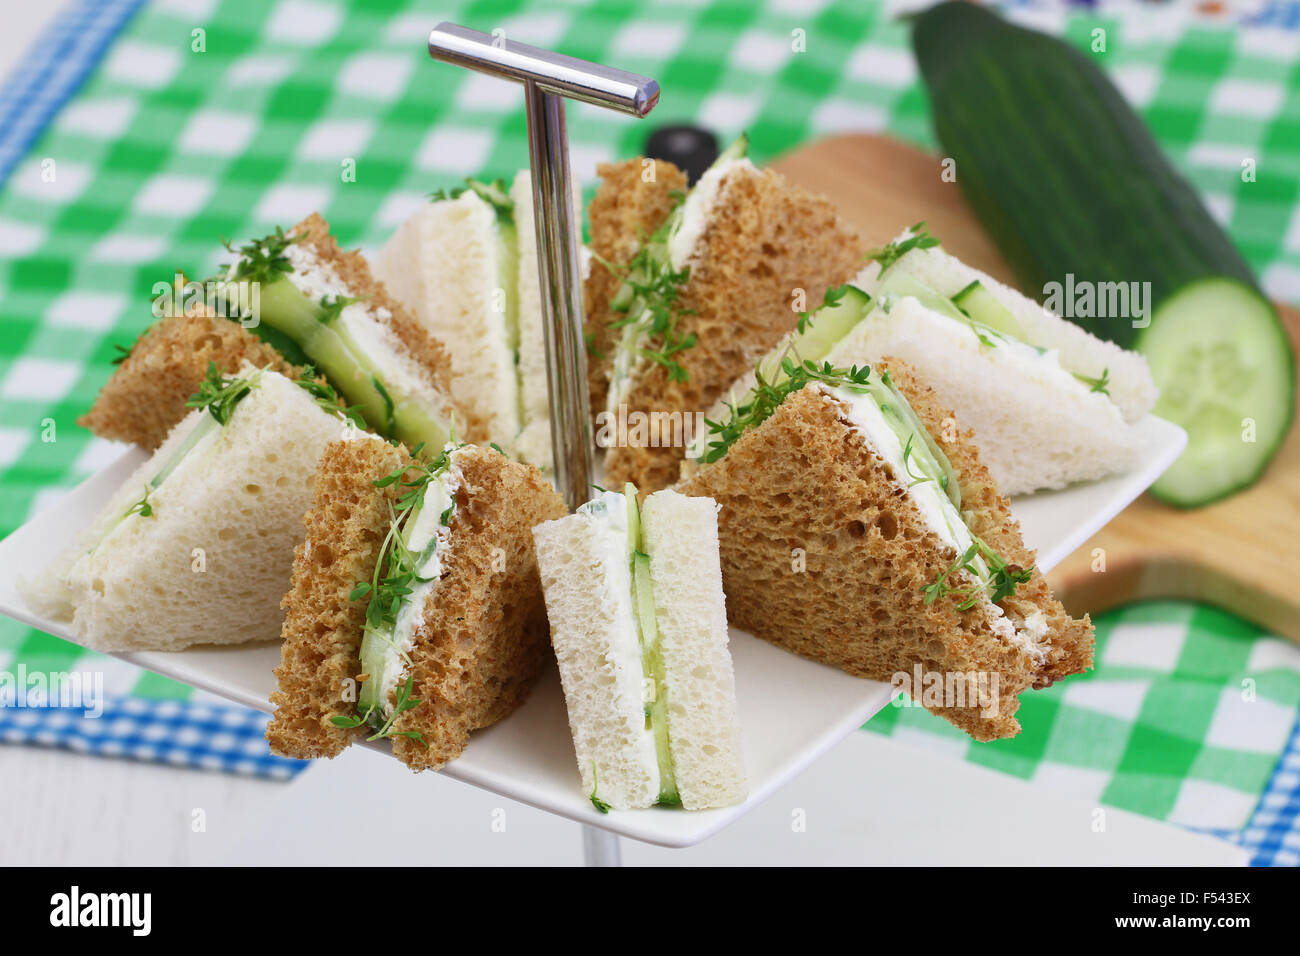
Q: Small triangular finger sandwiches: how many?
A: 8